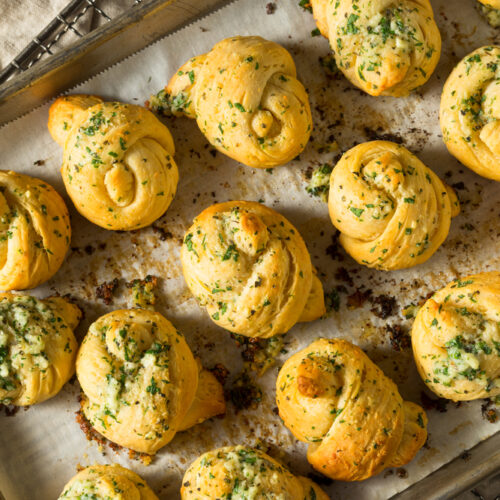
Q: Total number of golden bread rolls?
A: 13